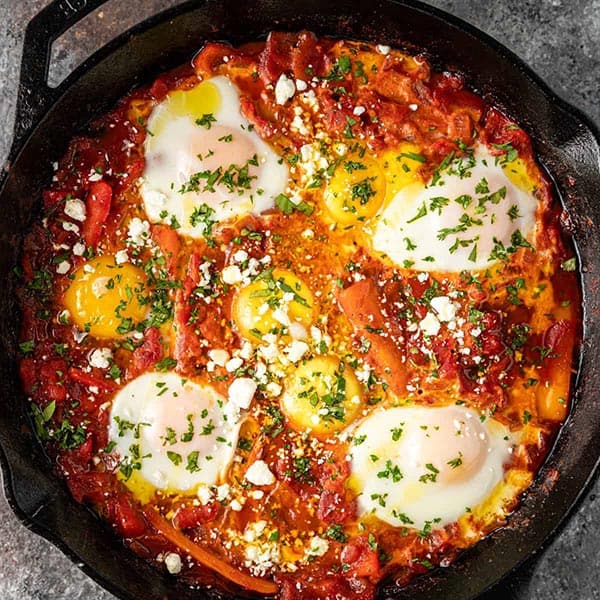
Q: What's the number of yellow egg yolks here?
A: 4